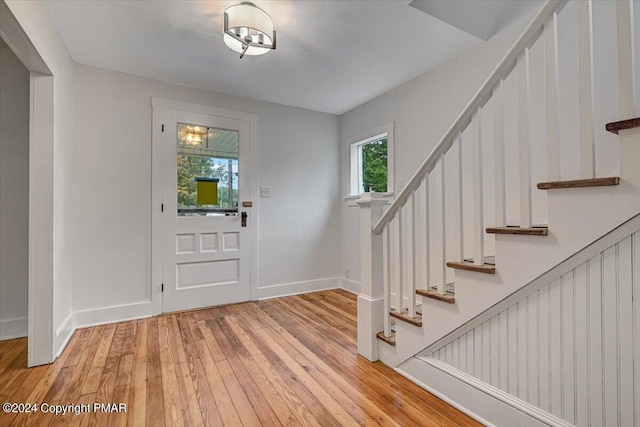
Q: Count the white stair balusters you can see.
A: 12